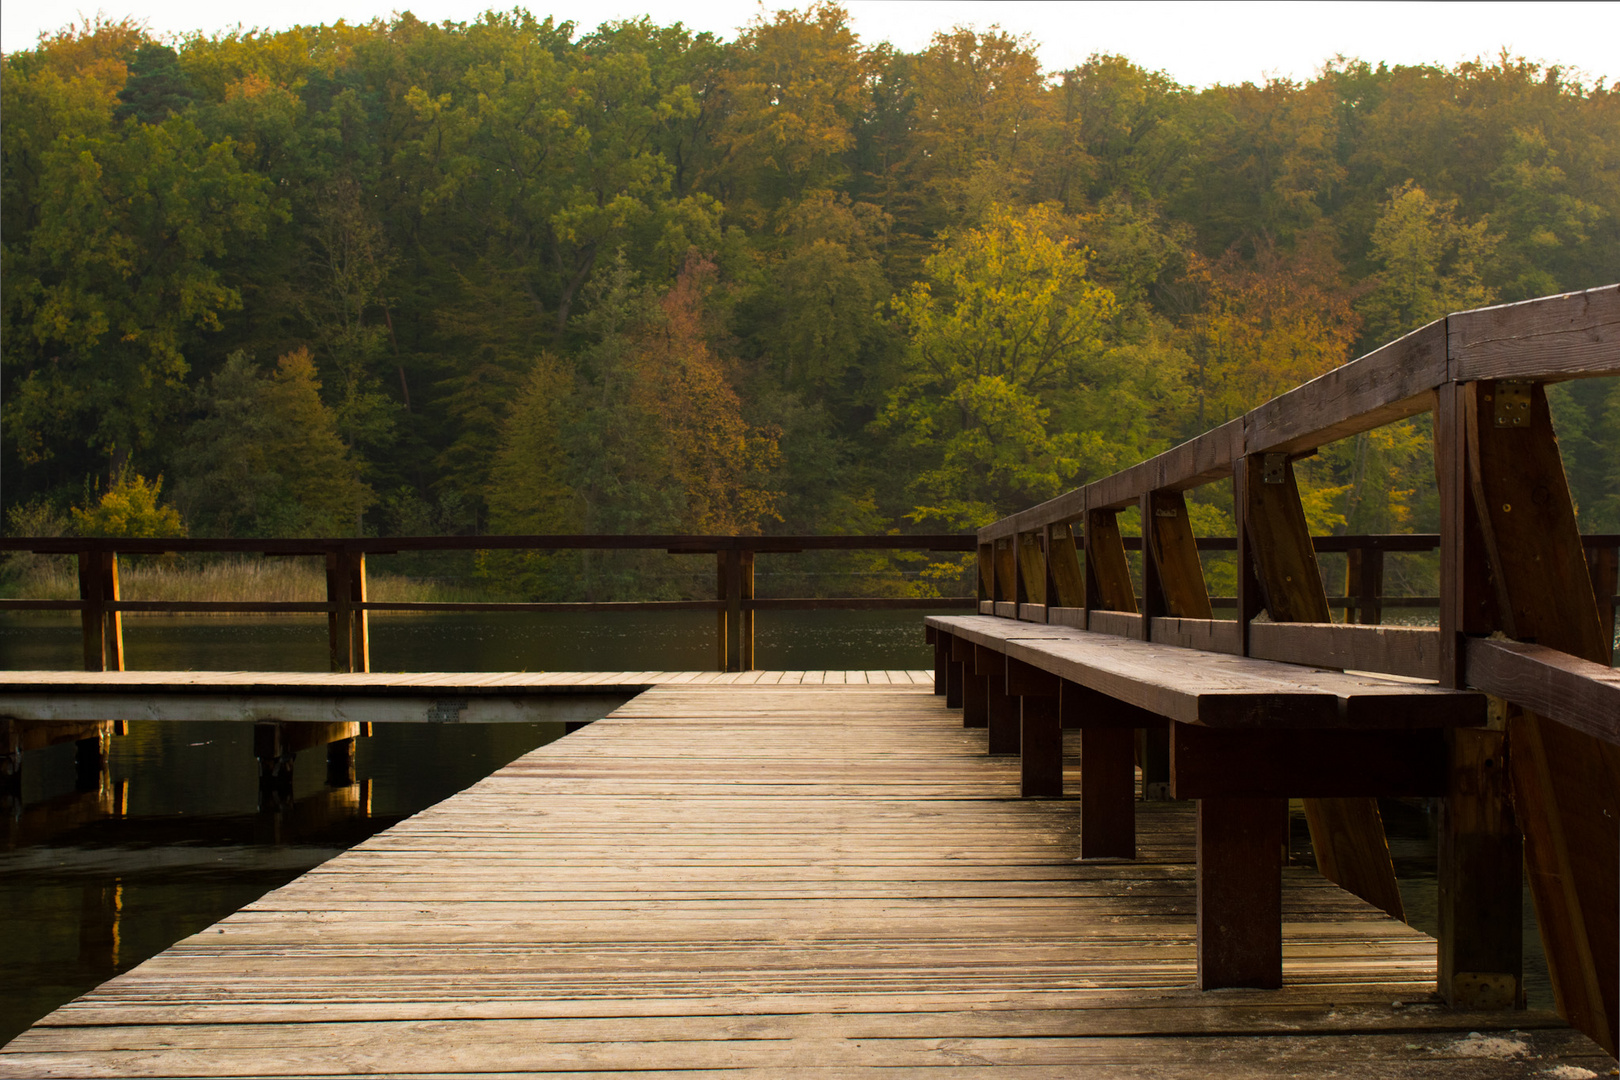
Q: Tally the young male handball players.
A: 0